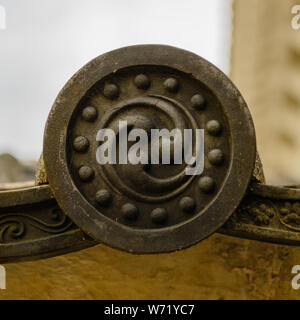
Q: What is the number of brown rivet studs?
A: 14